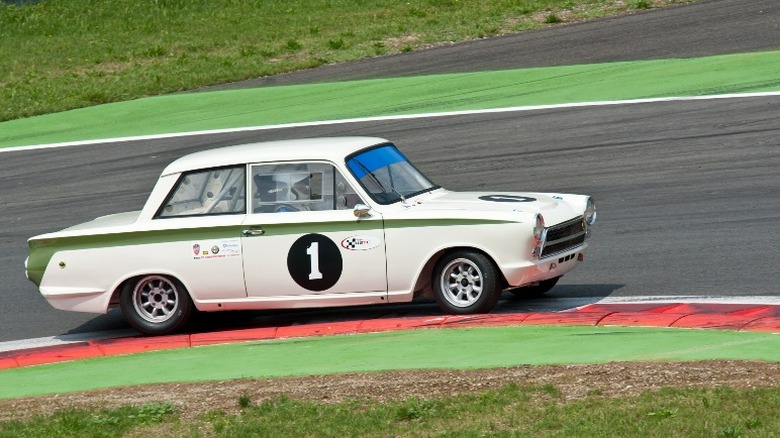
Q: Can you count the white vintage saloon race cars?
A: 1